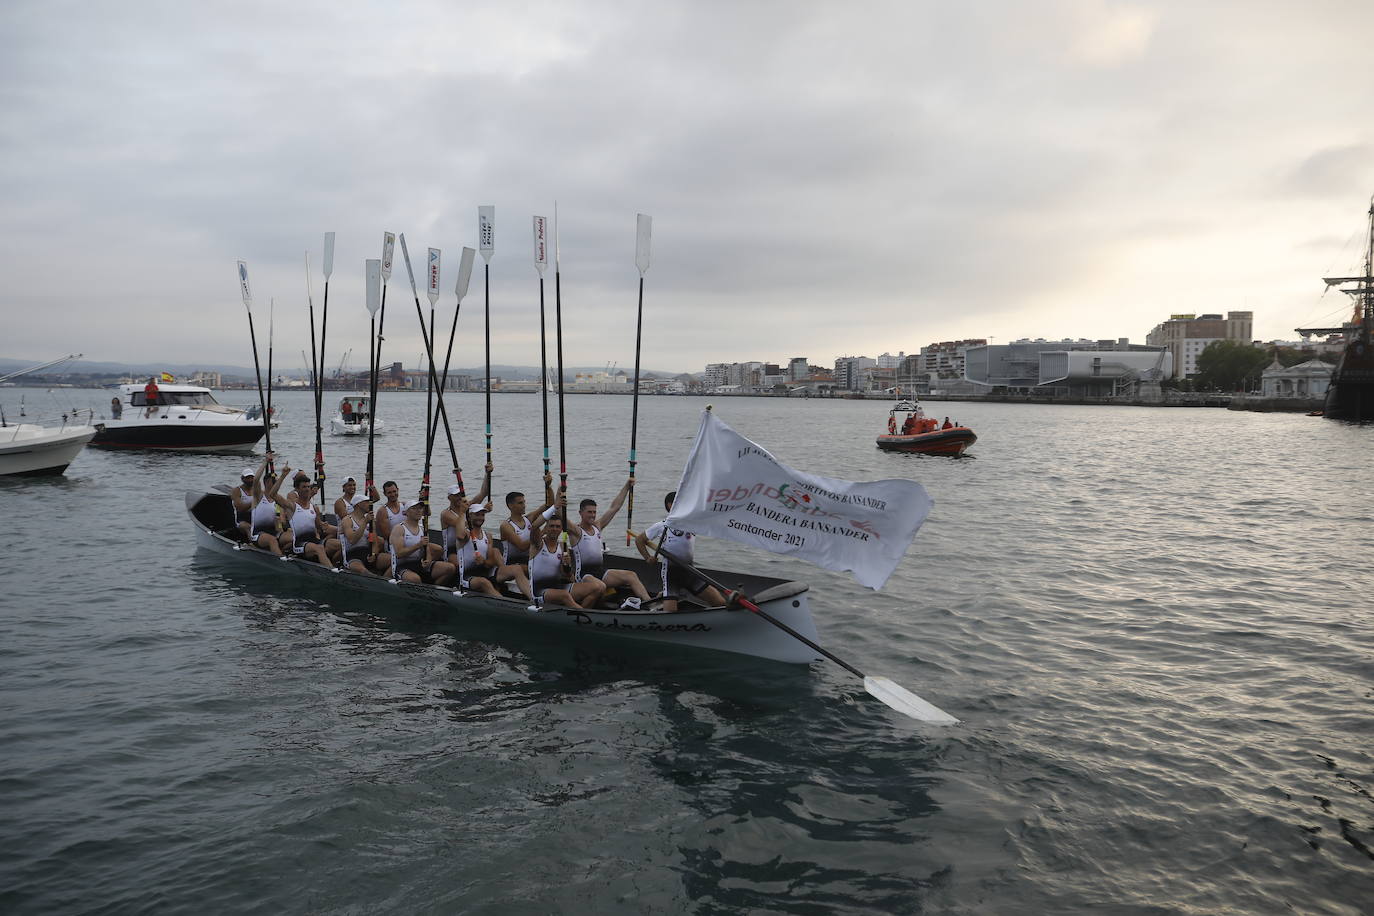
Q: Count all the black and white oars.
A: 14